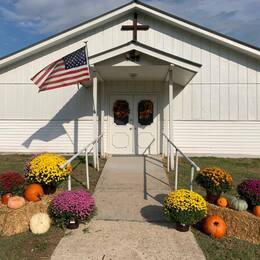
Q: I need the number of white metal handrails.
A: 2